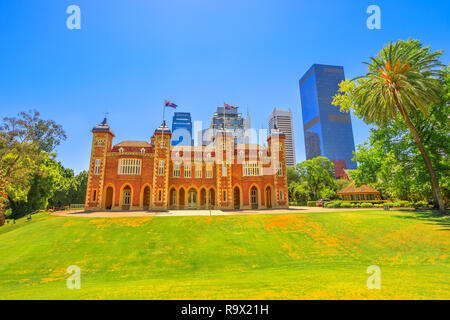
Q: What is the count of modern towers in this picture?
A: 4